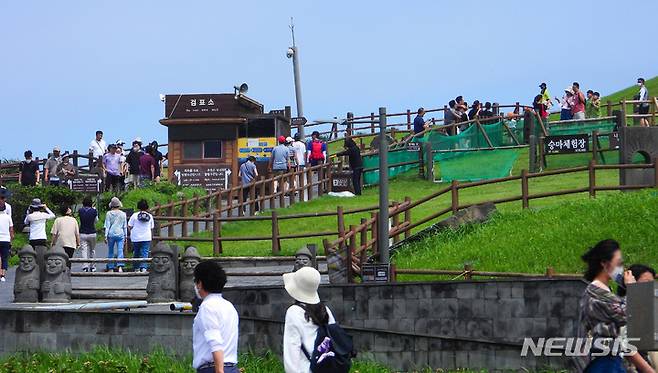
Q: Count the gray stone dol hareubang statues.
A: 5